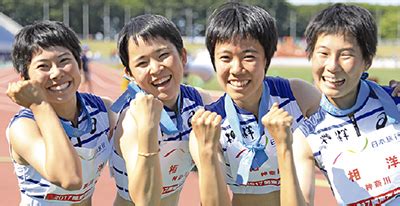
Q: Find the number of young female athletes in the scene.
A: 4